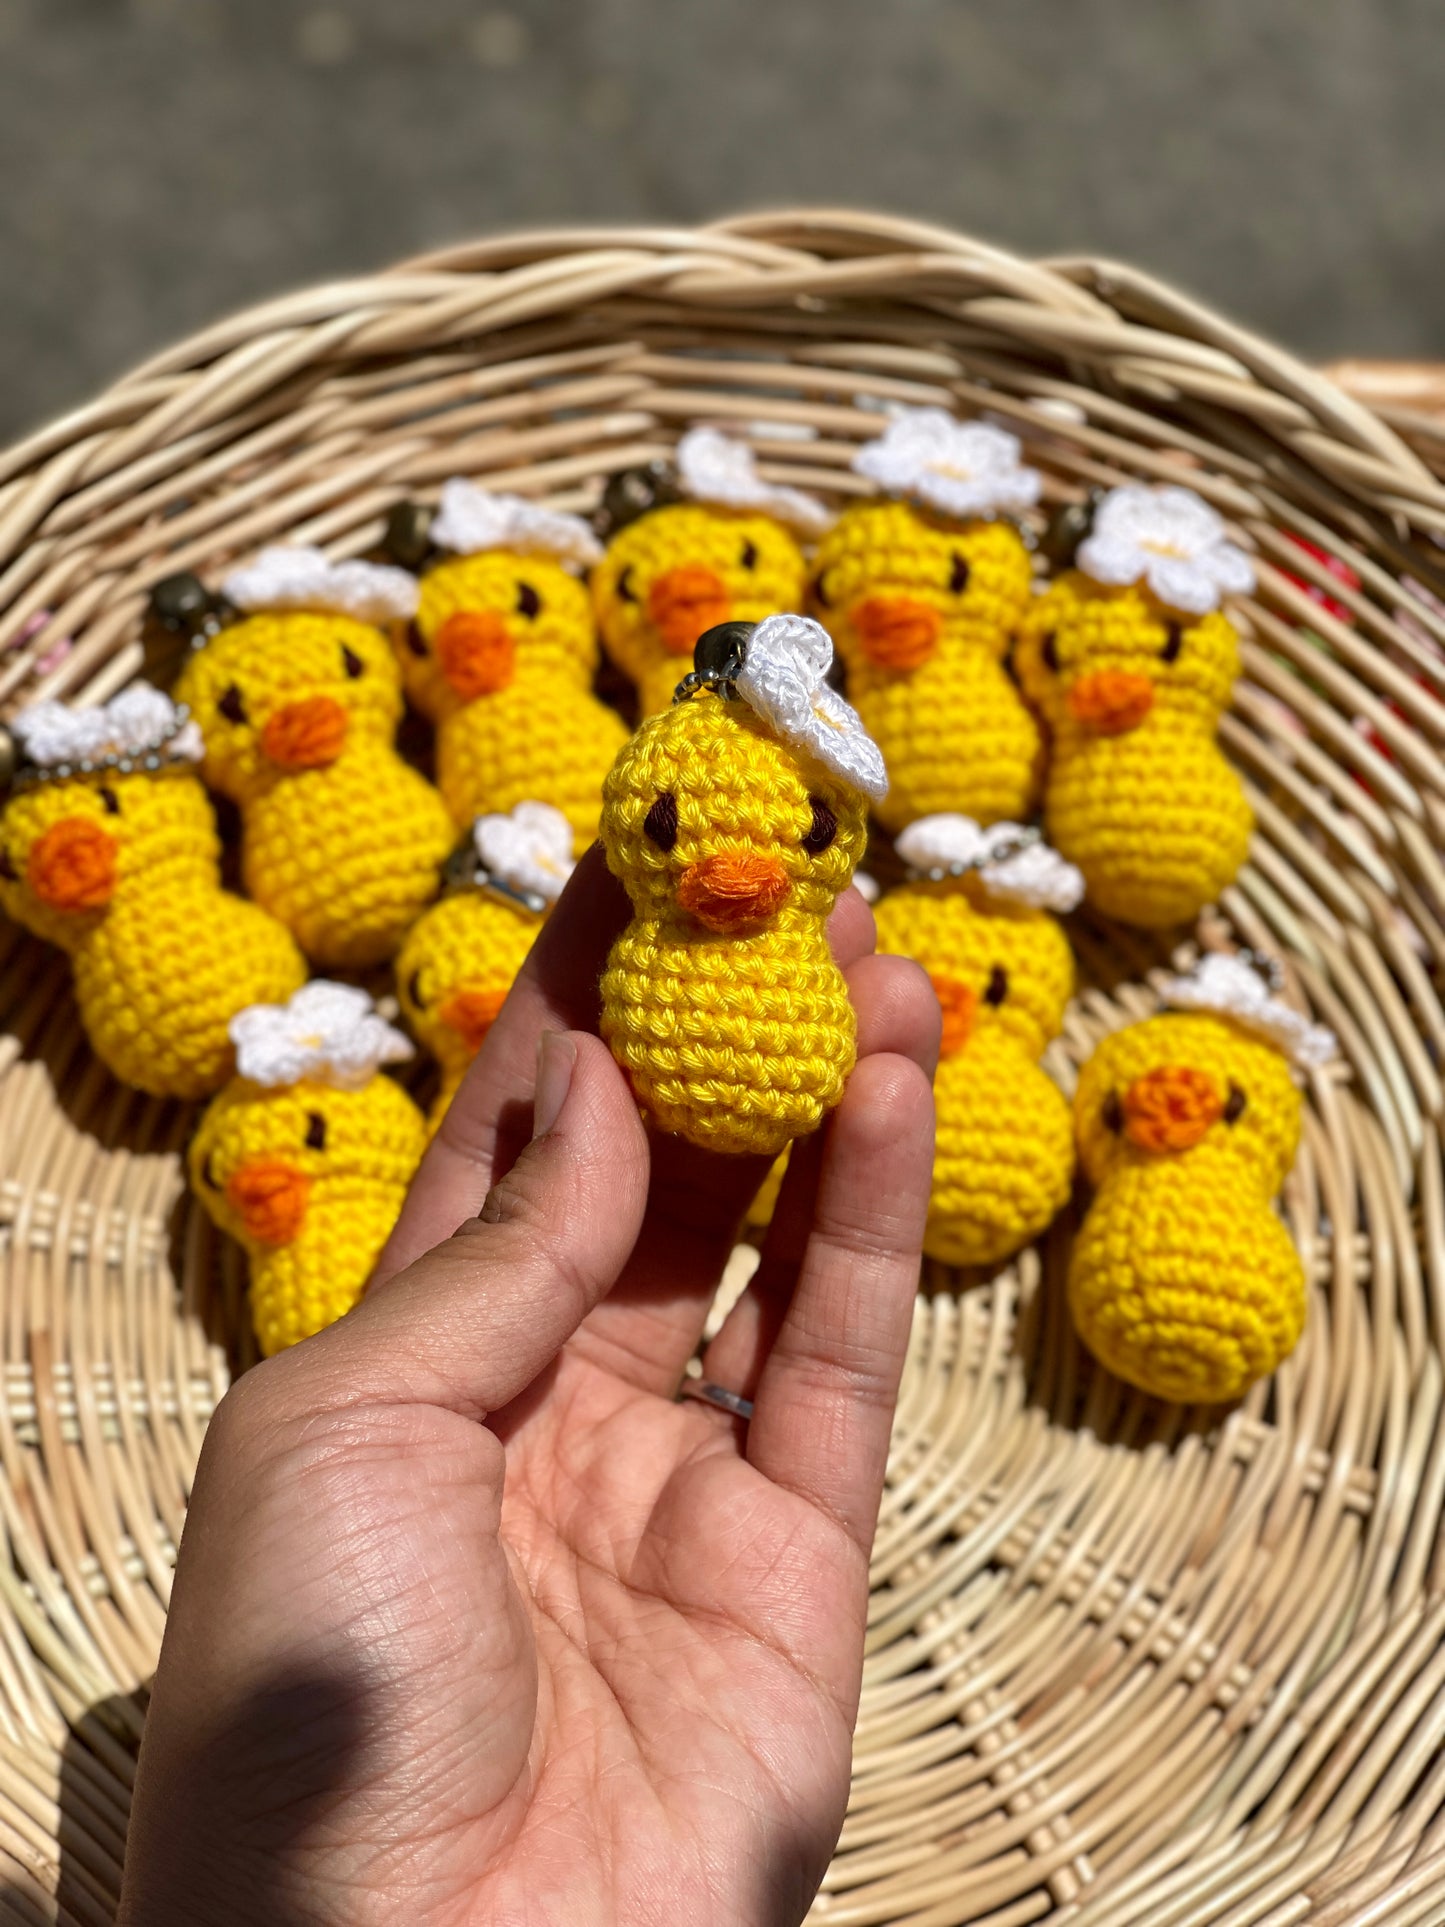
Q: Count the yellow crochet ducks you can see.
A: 11